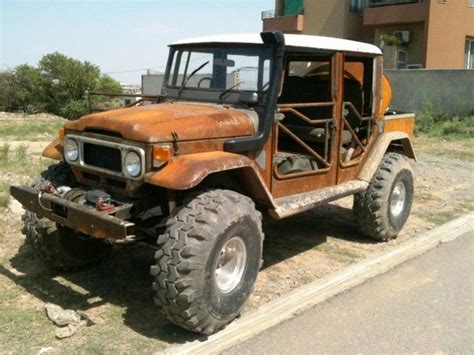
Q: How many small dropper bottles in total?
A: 0